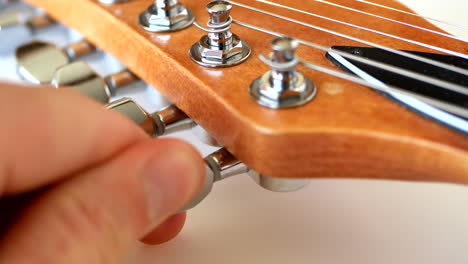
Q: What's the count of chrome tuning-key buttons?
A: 5